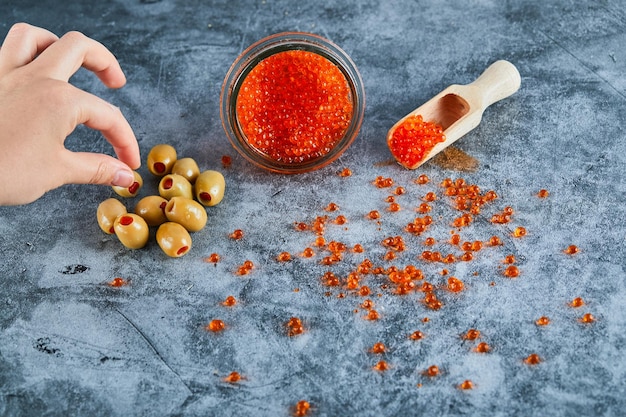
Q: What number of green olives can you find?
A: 10